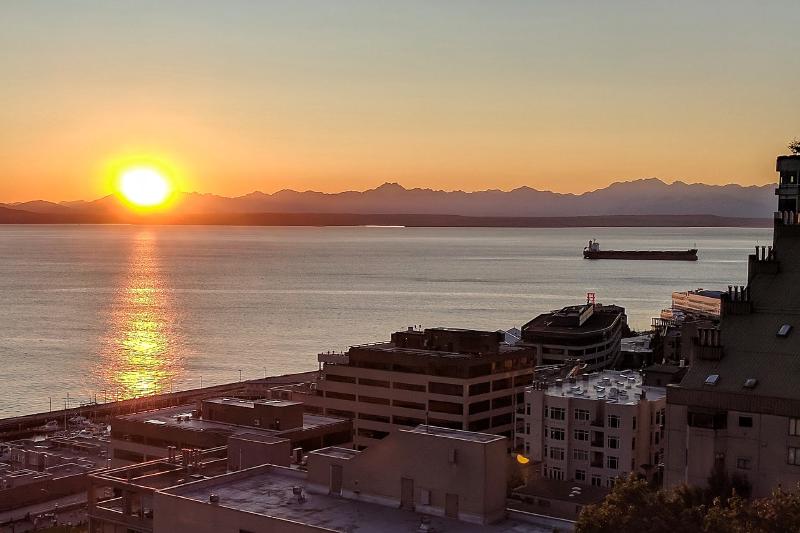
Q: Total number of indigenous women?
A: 0